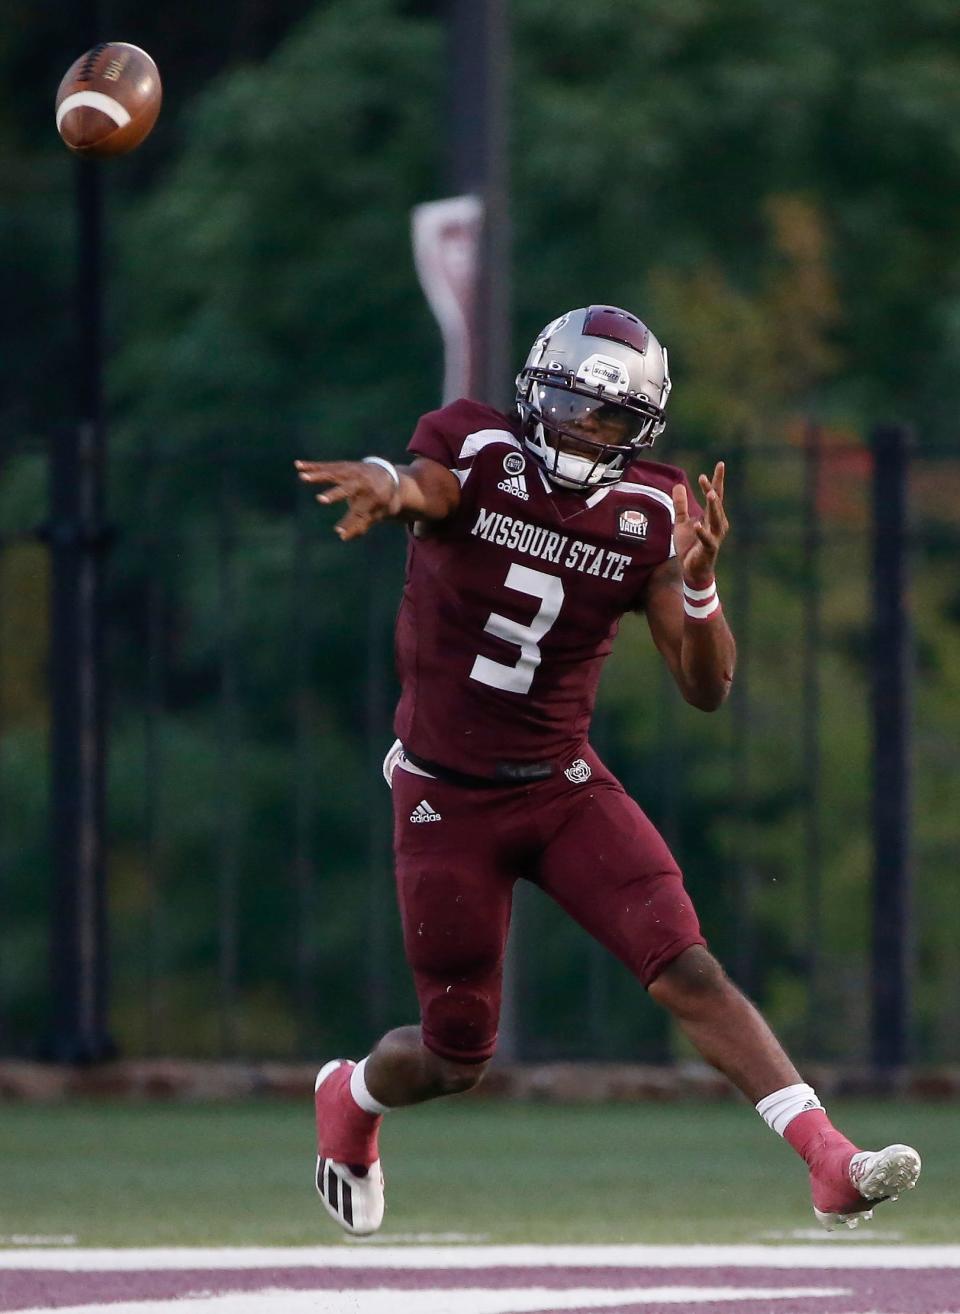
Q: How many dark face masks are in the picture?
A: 1